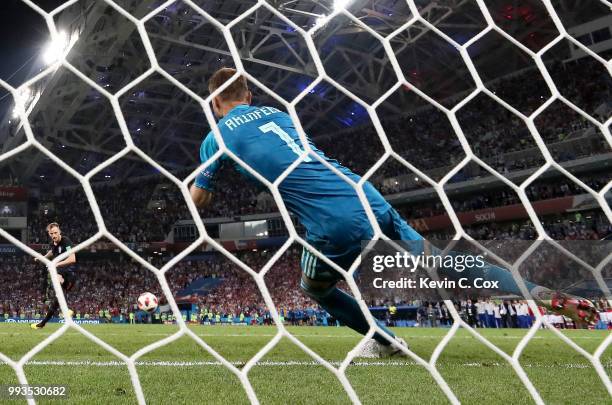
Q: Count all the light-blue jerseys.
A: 1